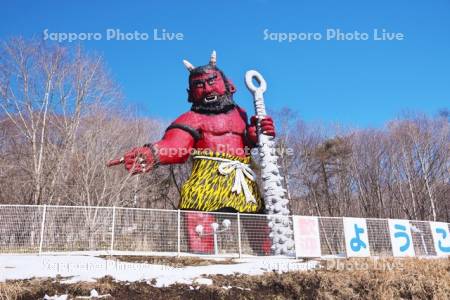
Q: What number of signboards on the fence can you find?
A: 4